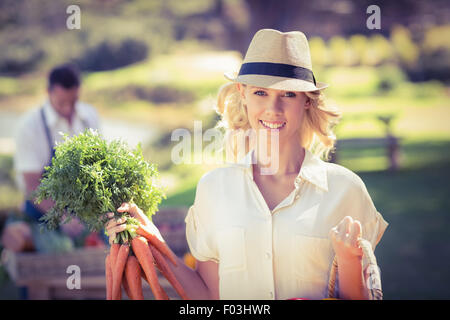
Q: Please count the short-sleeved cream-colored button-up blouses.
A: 1